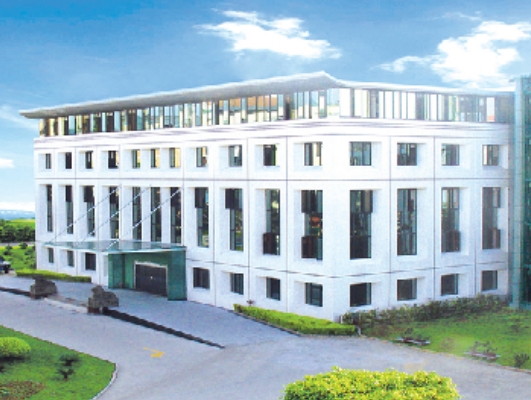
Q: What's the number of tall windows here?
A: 15